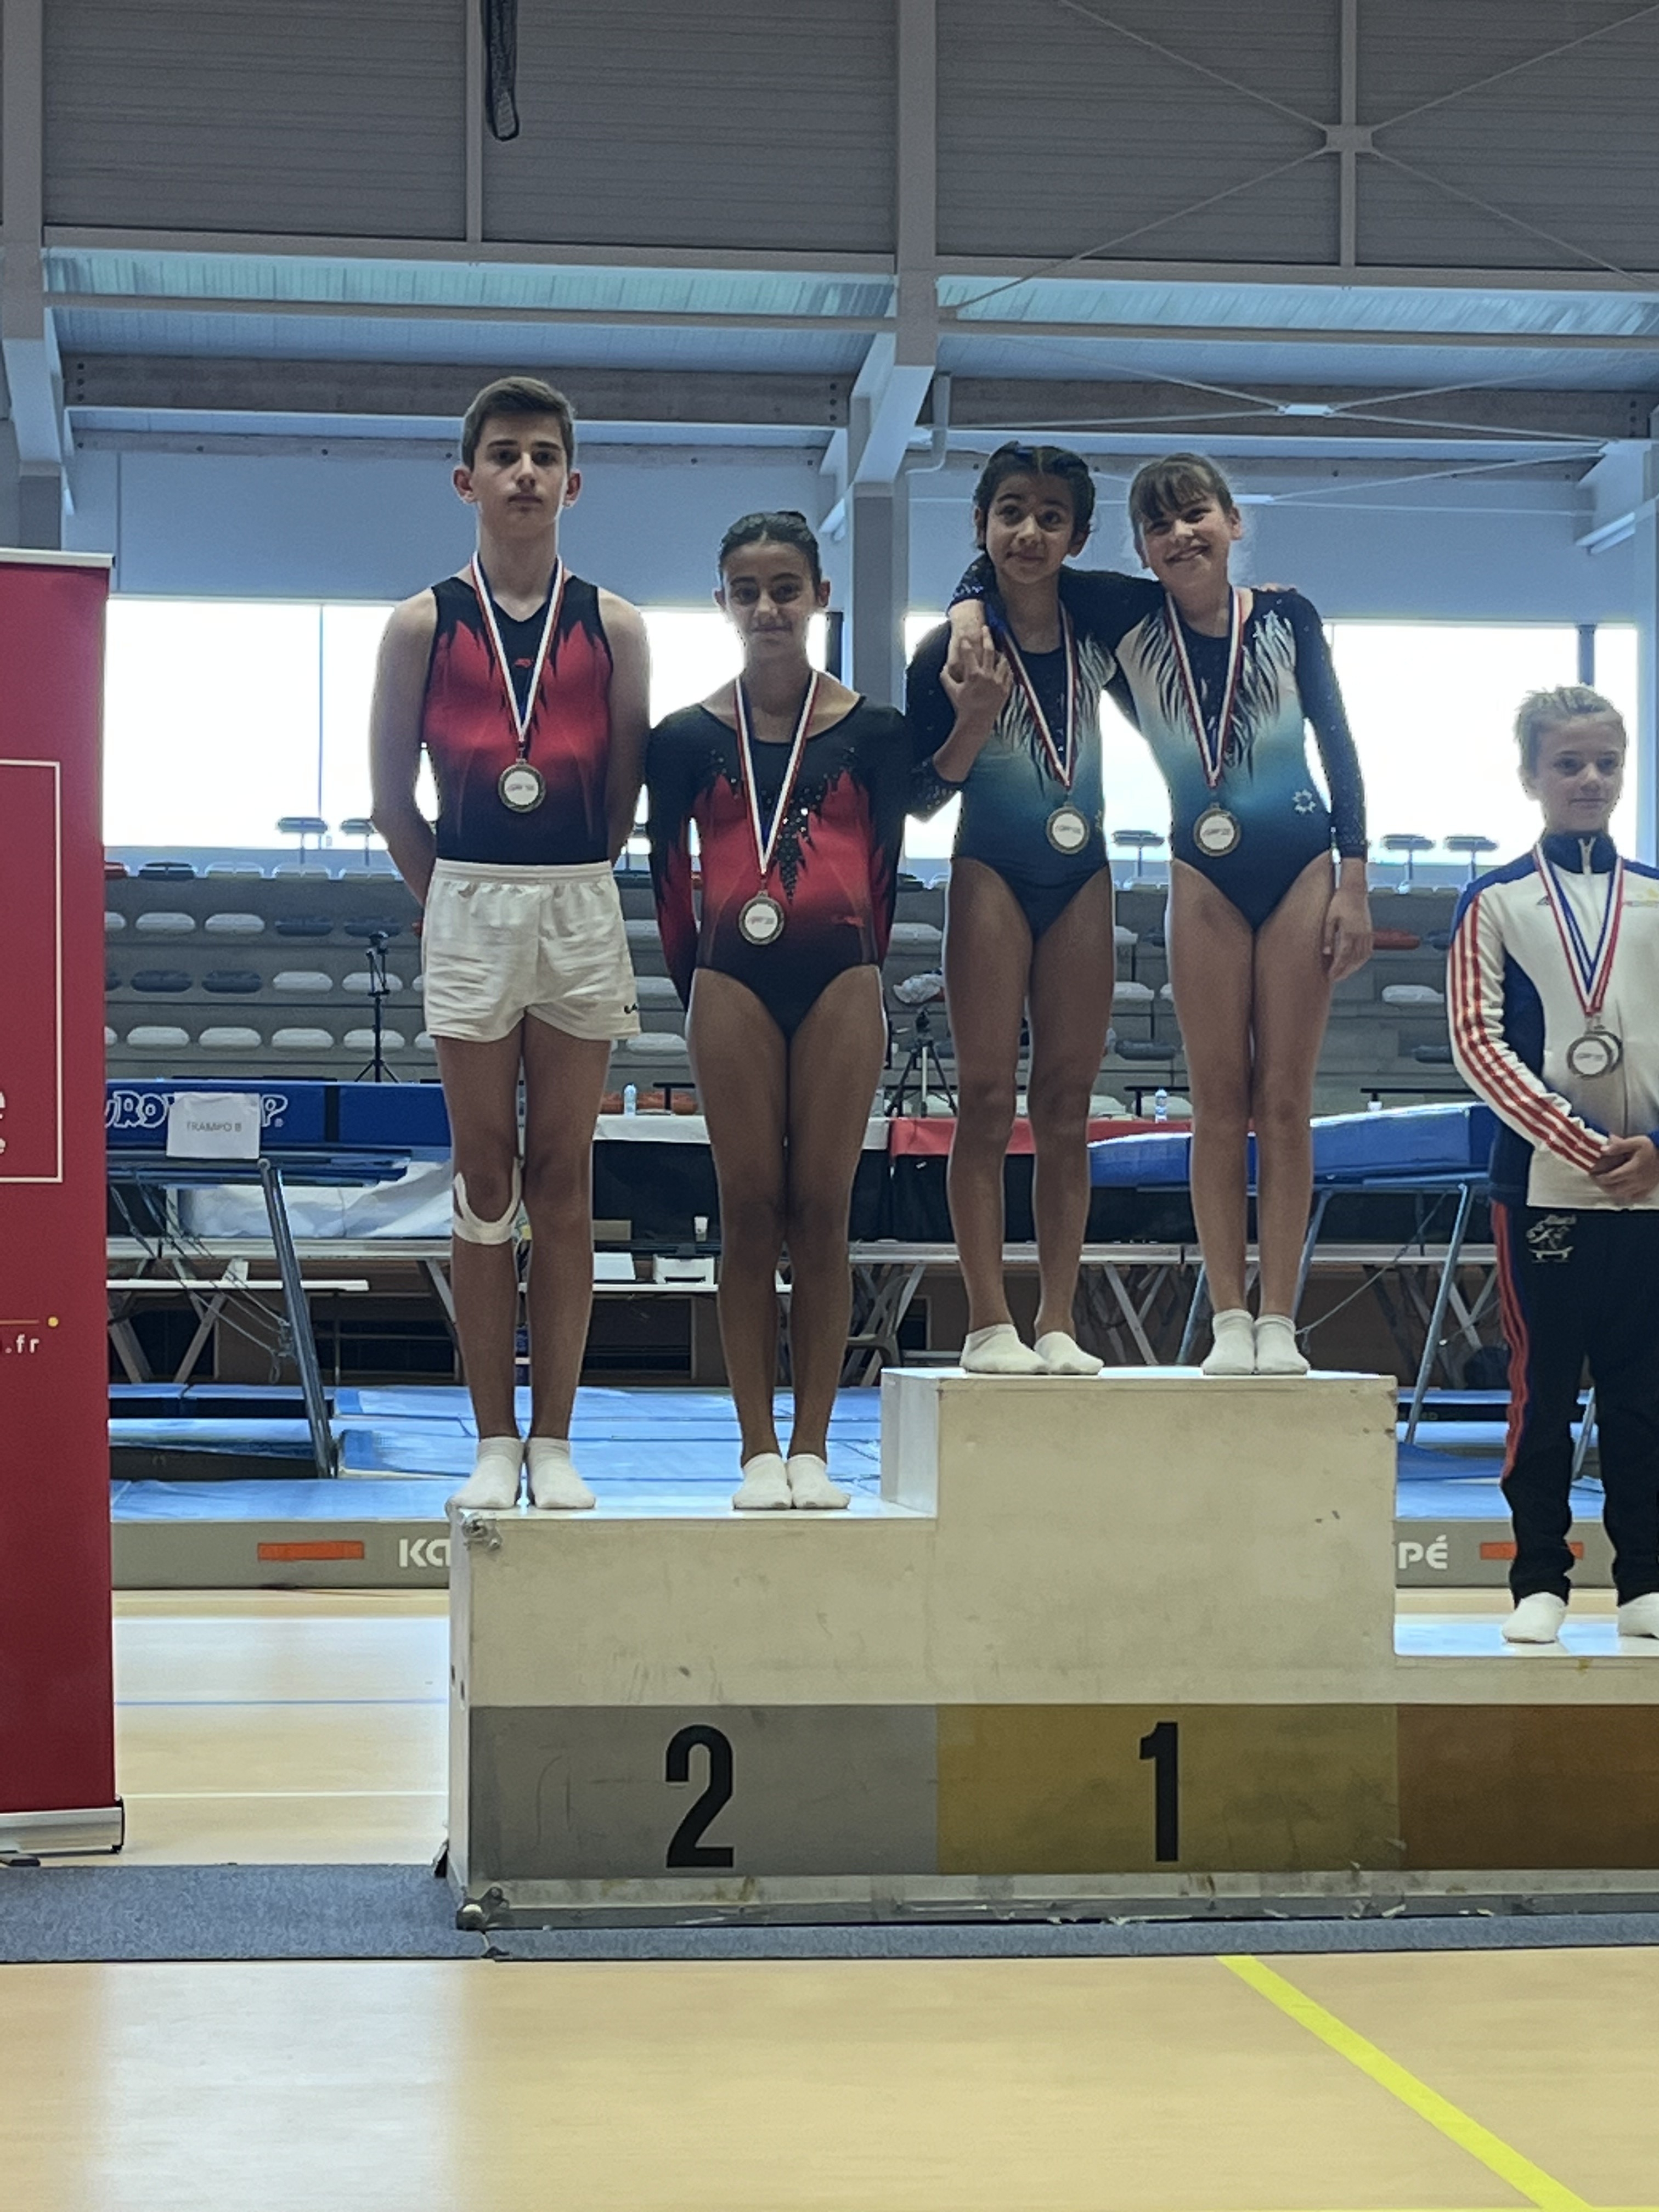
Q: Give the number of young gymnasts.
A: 5